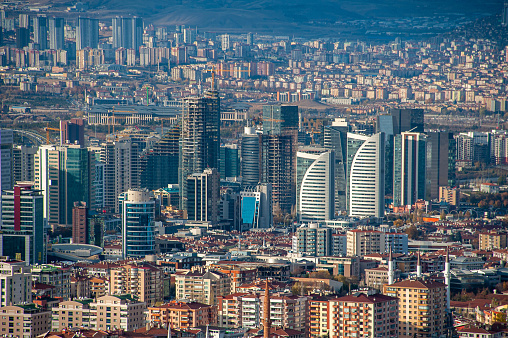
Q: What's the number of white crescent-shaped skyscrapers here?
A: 2